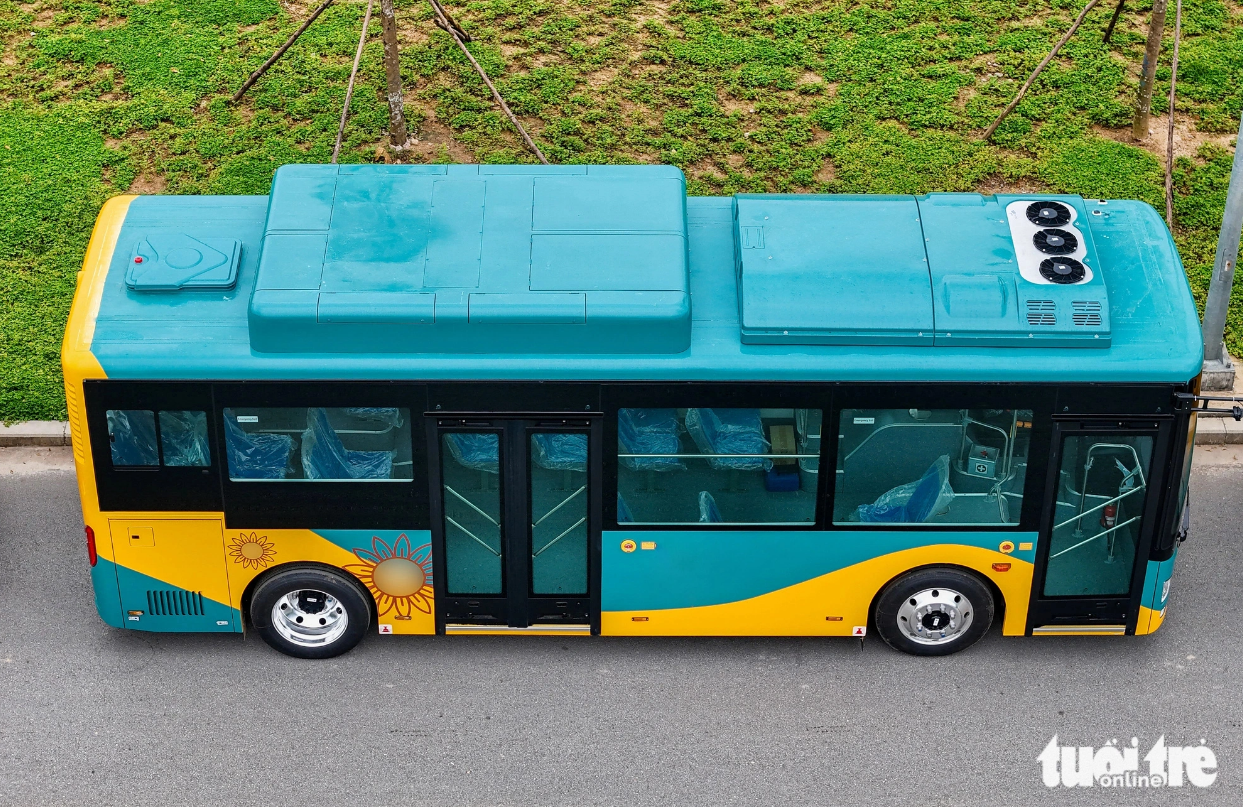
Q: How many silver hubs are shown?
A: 2